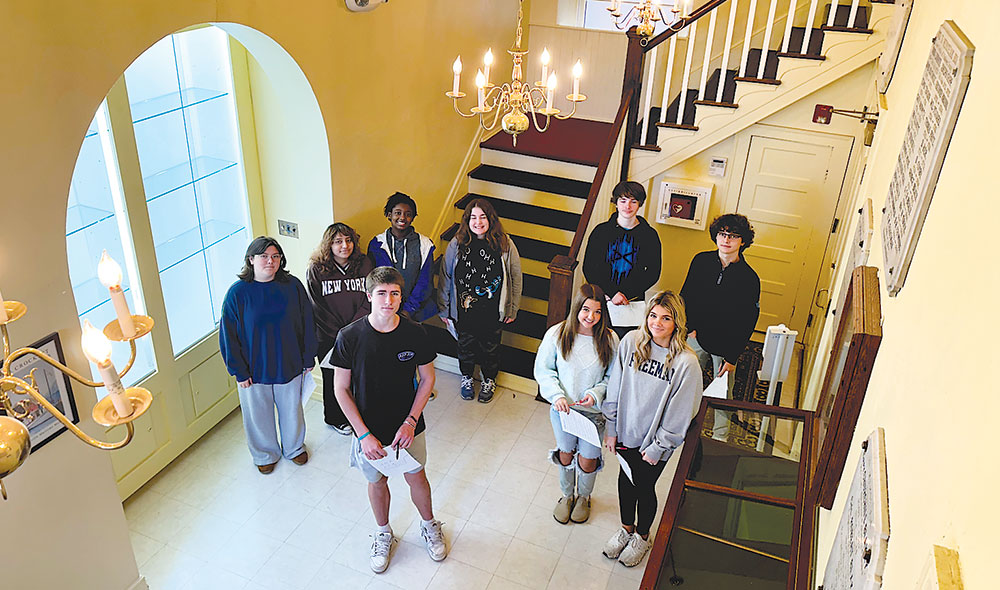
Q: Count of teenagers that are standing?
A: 9